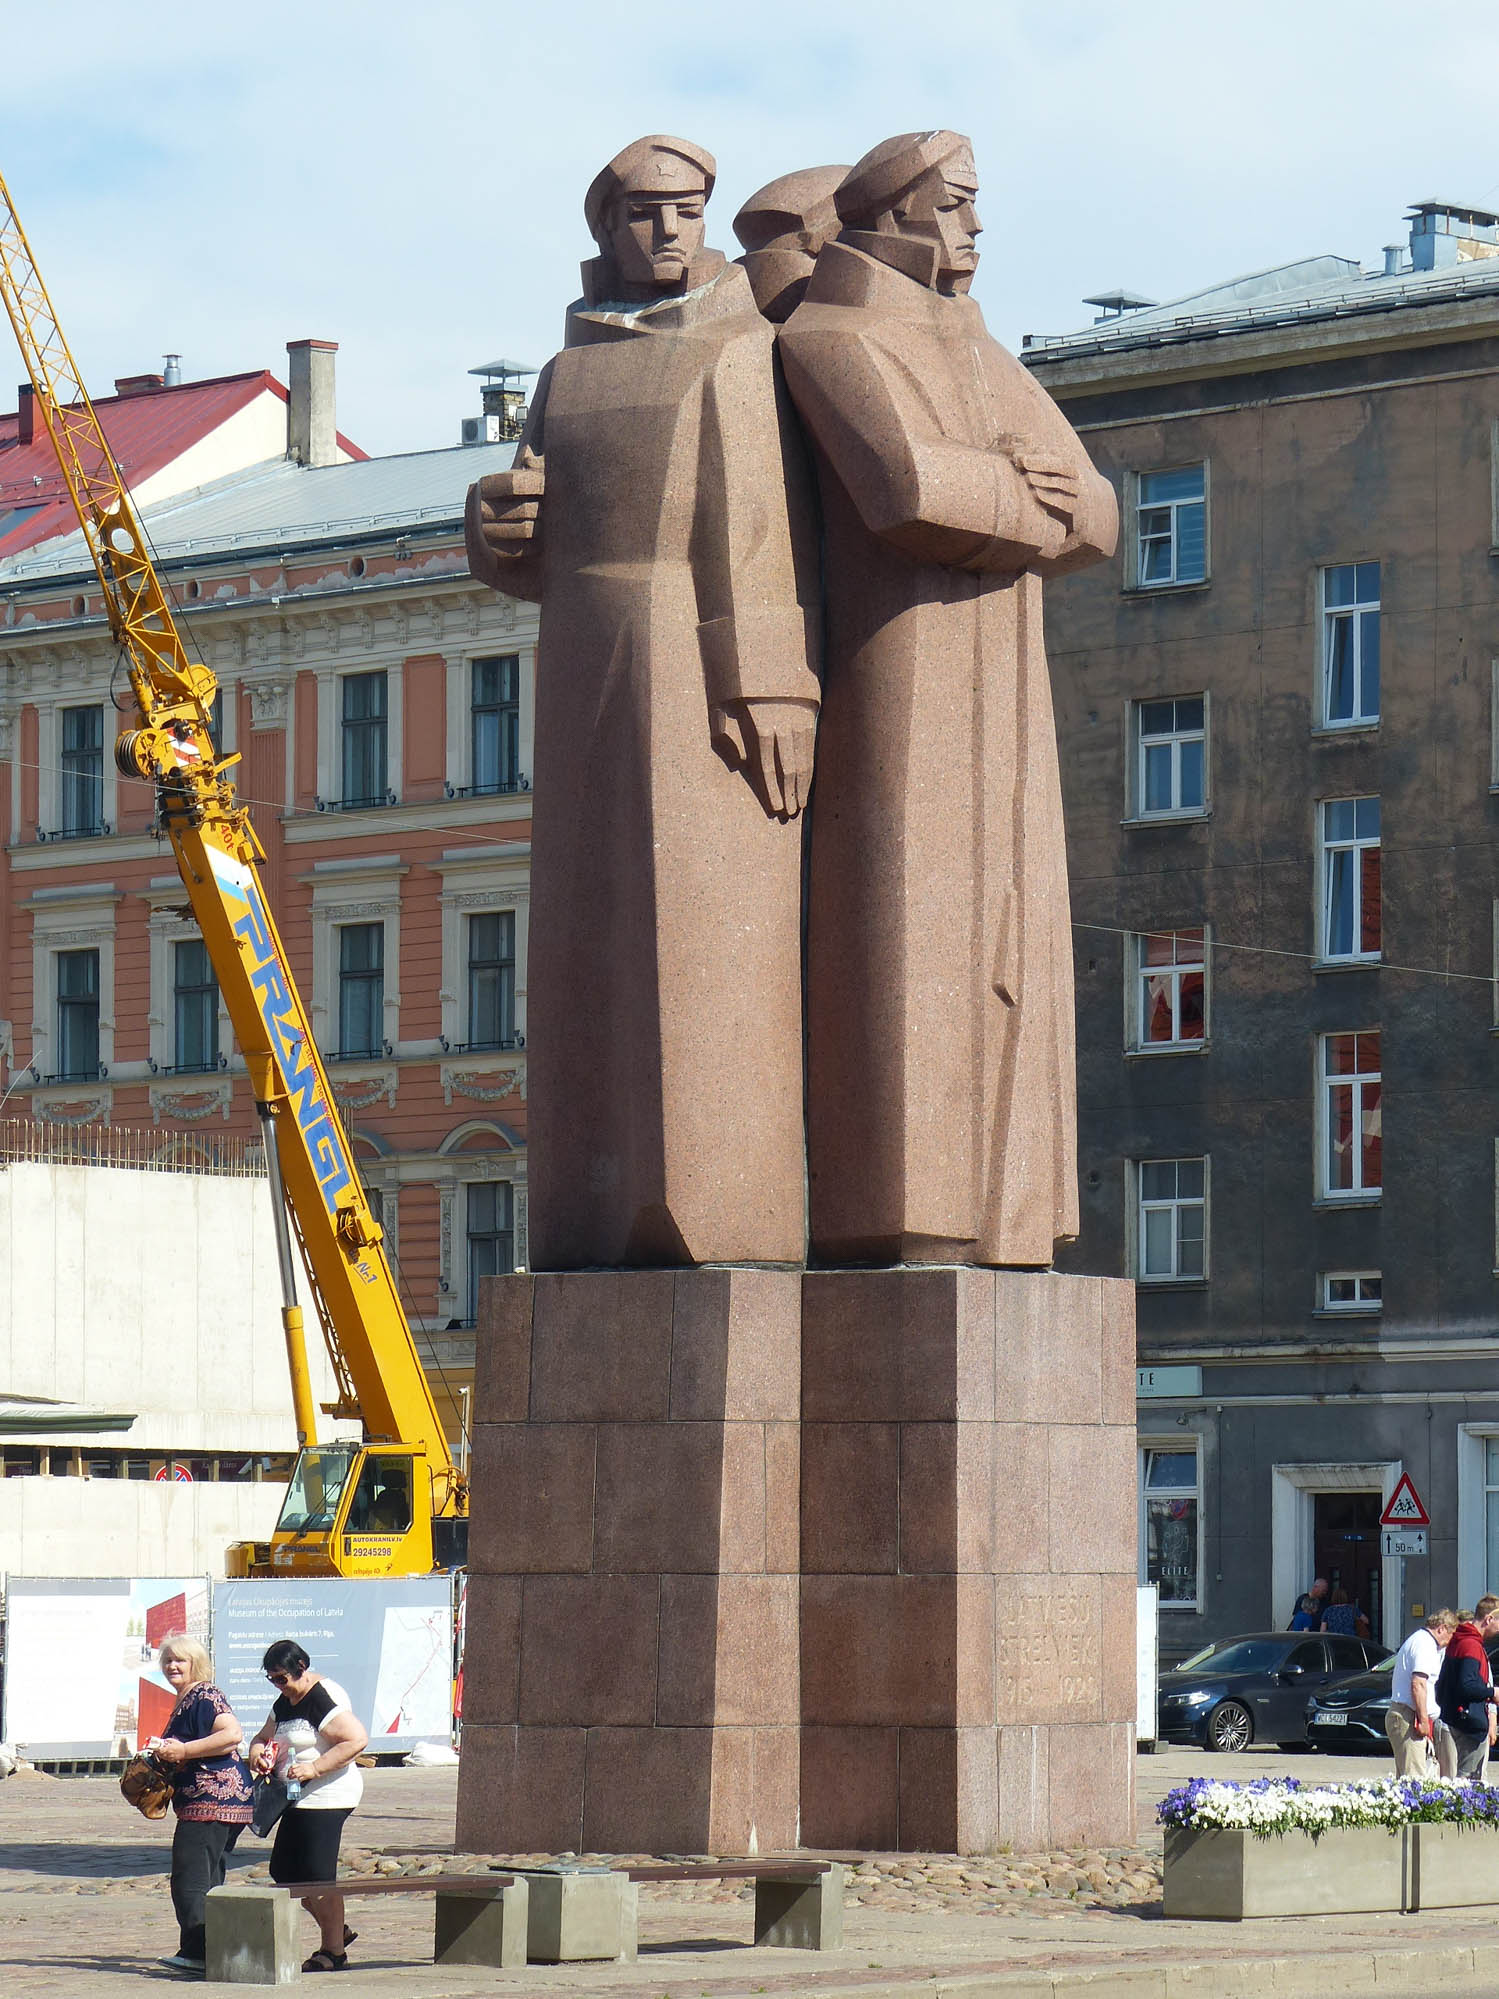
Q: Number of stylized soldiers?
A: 3